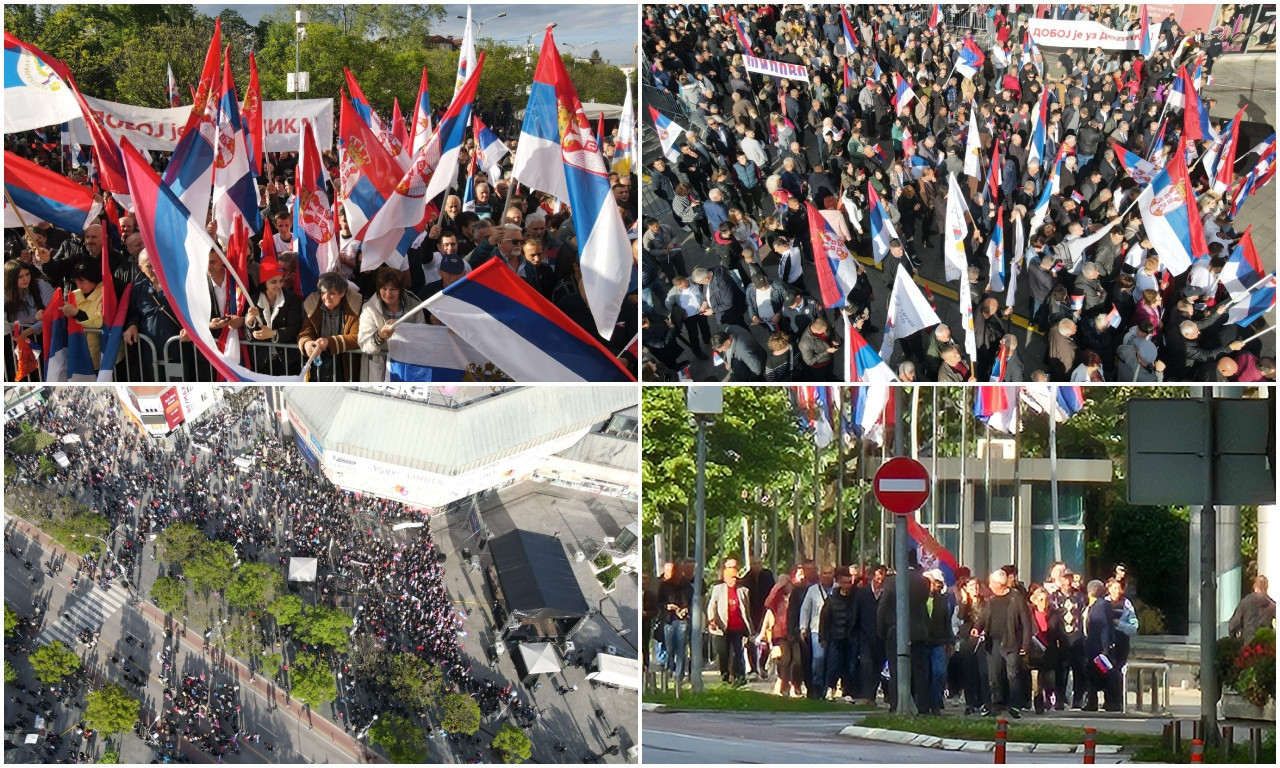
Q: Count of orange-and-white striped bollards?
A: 3